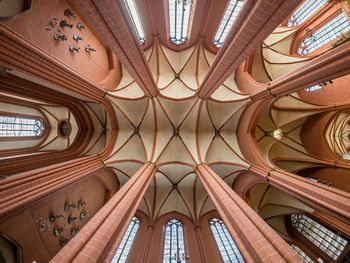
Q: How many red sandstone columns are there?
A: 8